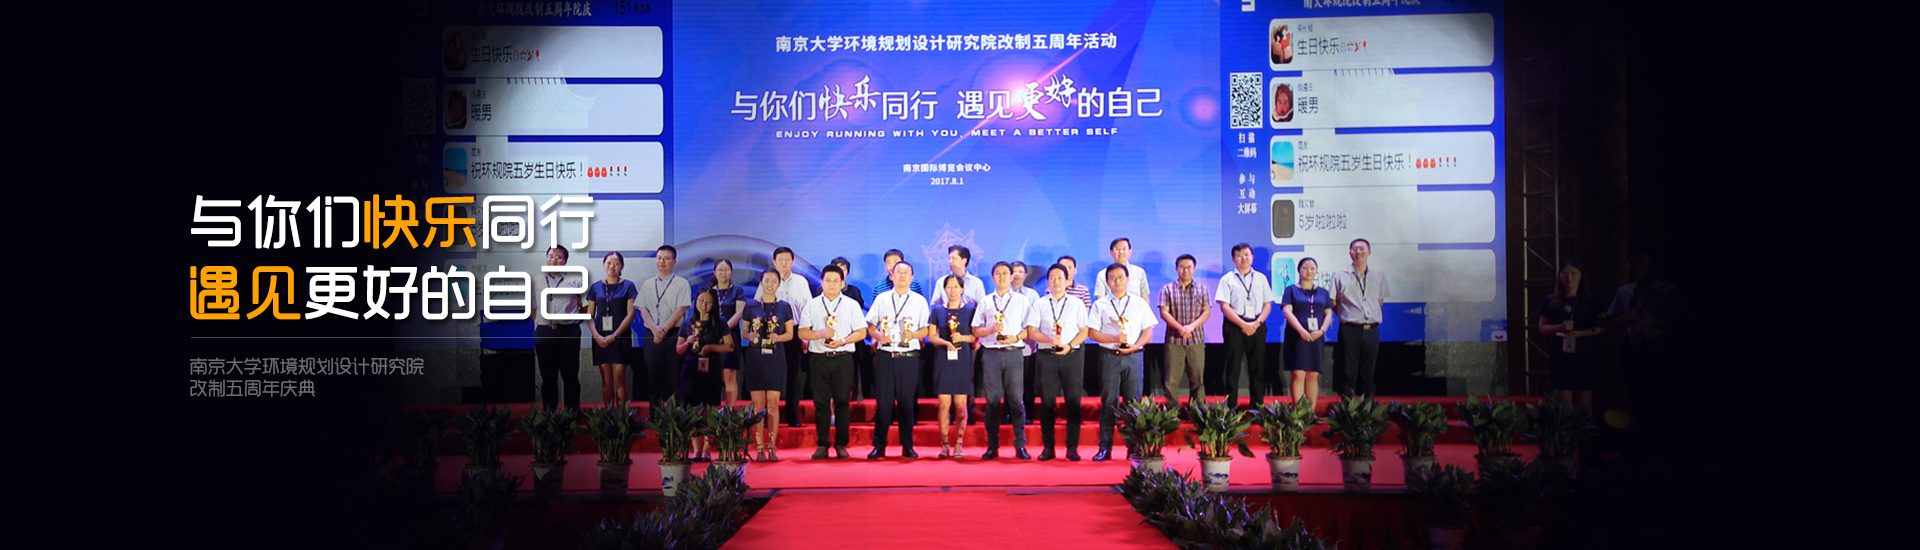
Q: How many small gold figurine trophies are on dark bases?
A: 10